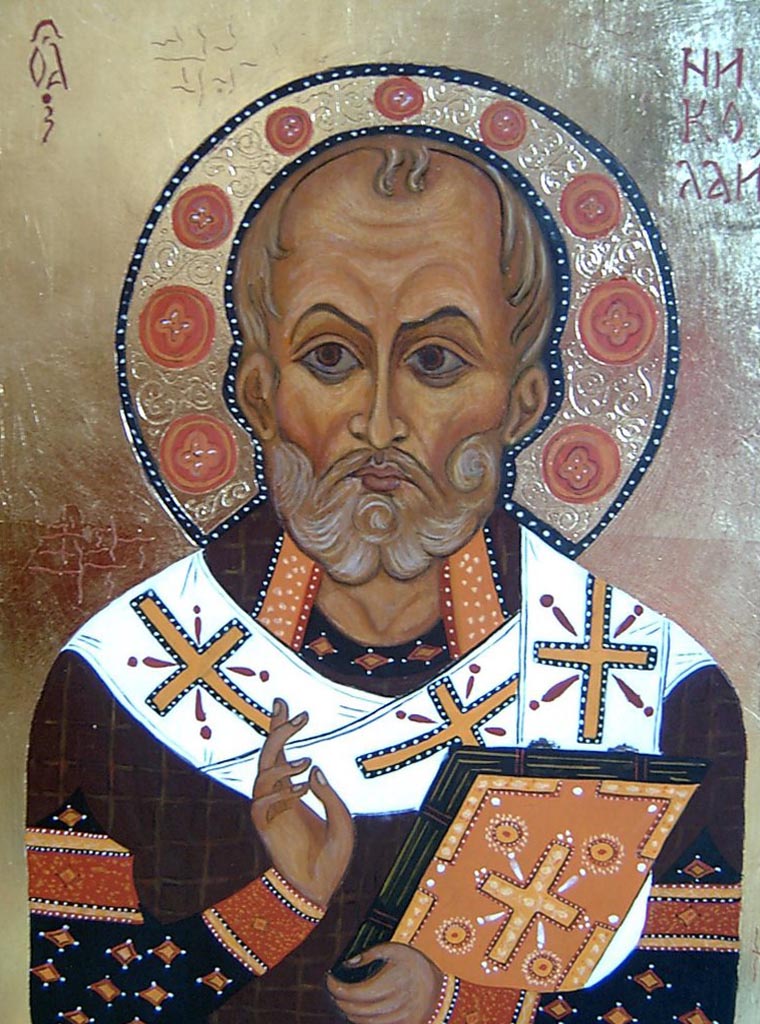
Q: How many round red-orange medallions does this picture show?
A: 9